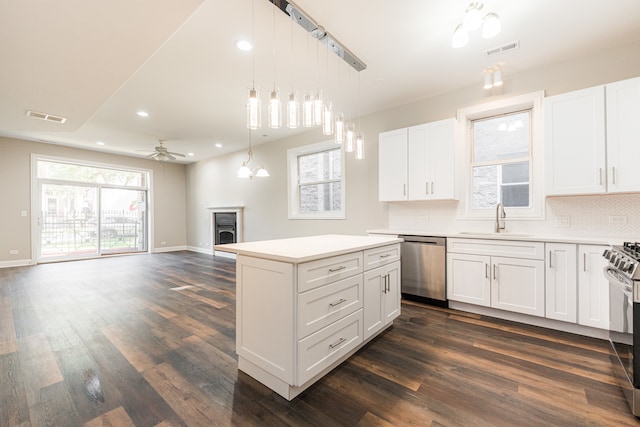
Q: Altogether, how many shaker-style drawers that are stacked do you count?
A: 3